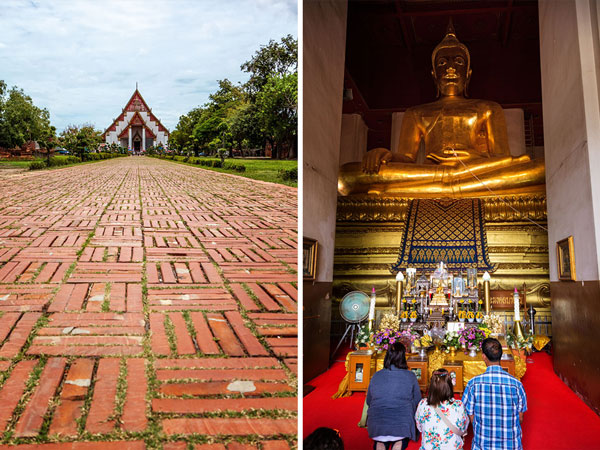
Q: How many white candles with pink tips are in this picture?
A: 2